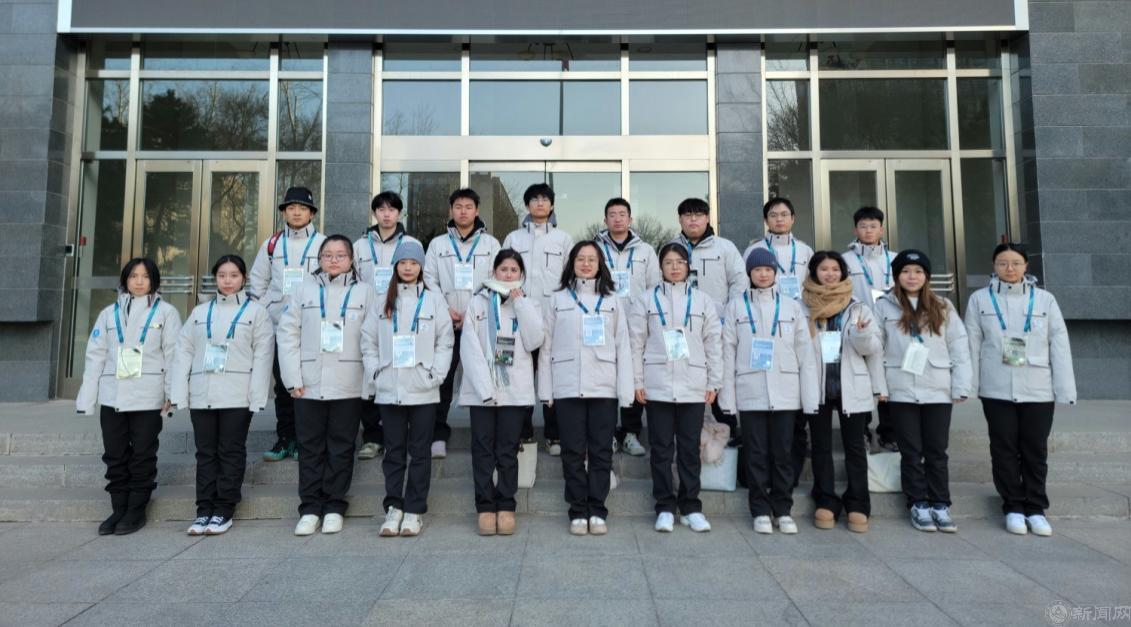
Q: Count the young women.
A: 11